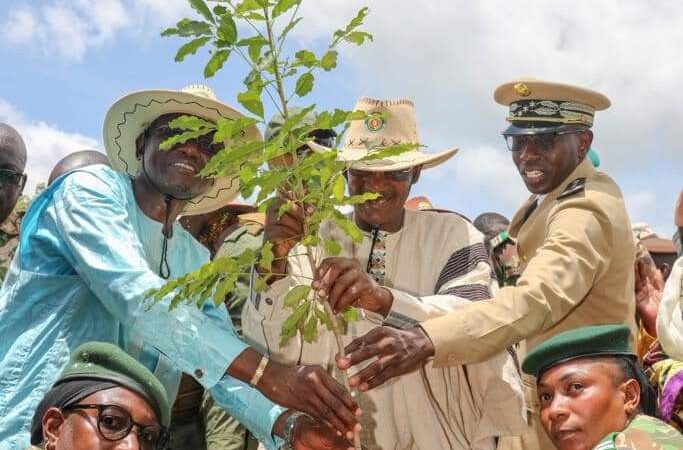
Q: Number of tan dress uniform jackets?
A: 1